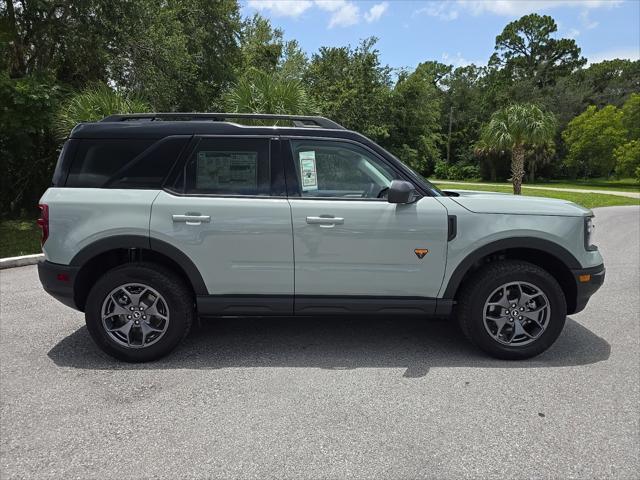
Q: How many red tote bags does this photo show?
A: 0